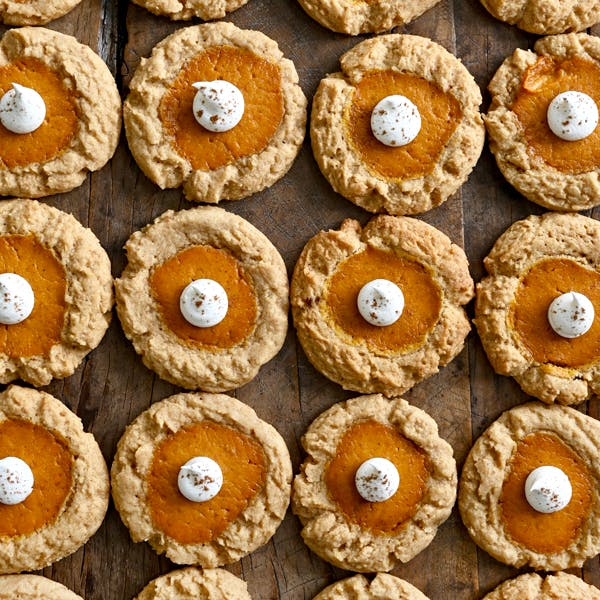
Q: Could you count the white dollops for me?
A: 12